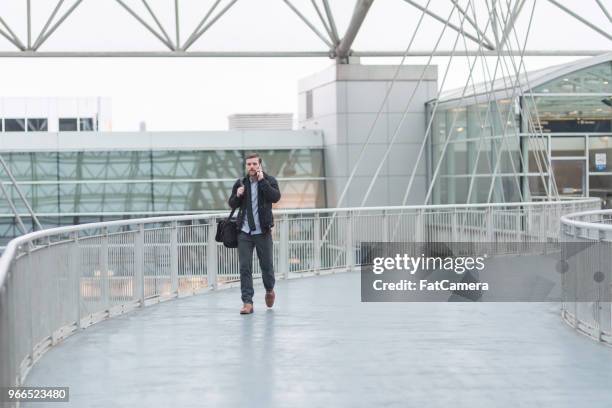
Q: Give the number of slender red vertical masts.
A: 0